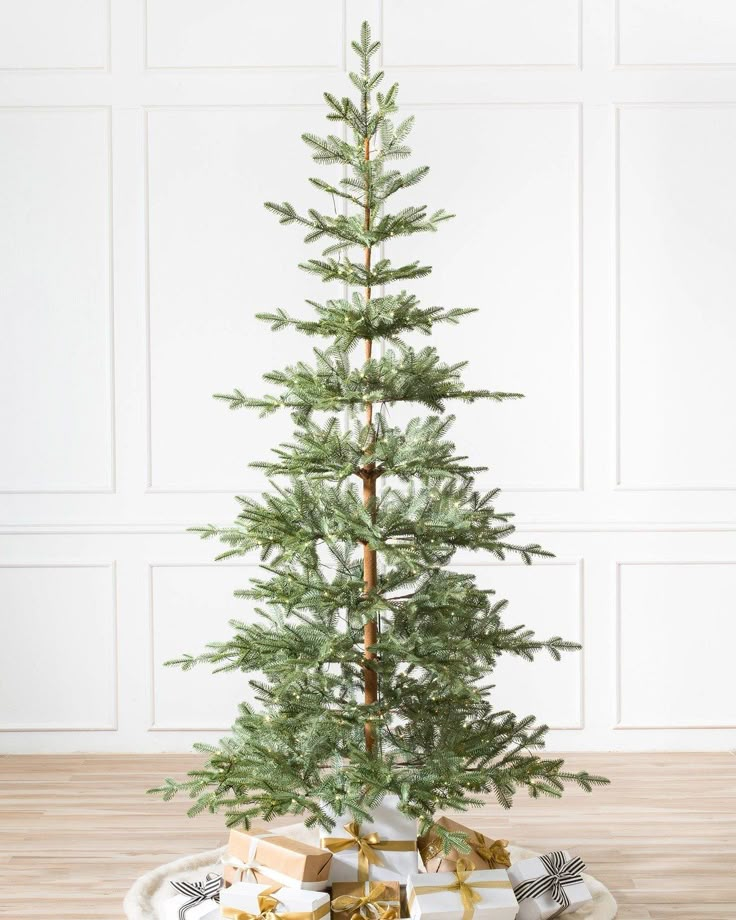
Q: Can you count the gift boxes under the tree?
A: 8